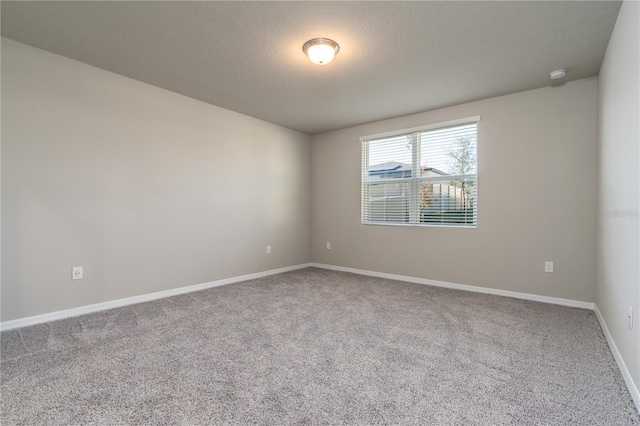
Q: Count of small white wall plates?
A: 5